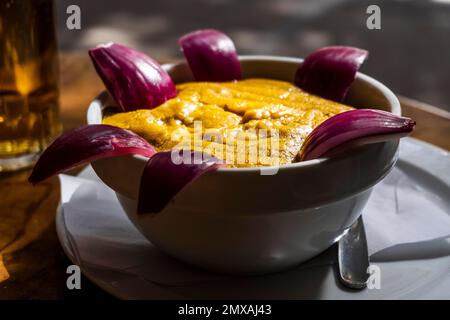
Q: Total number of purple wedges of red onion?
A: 6